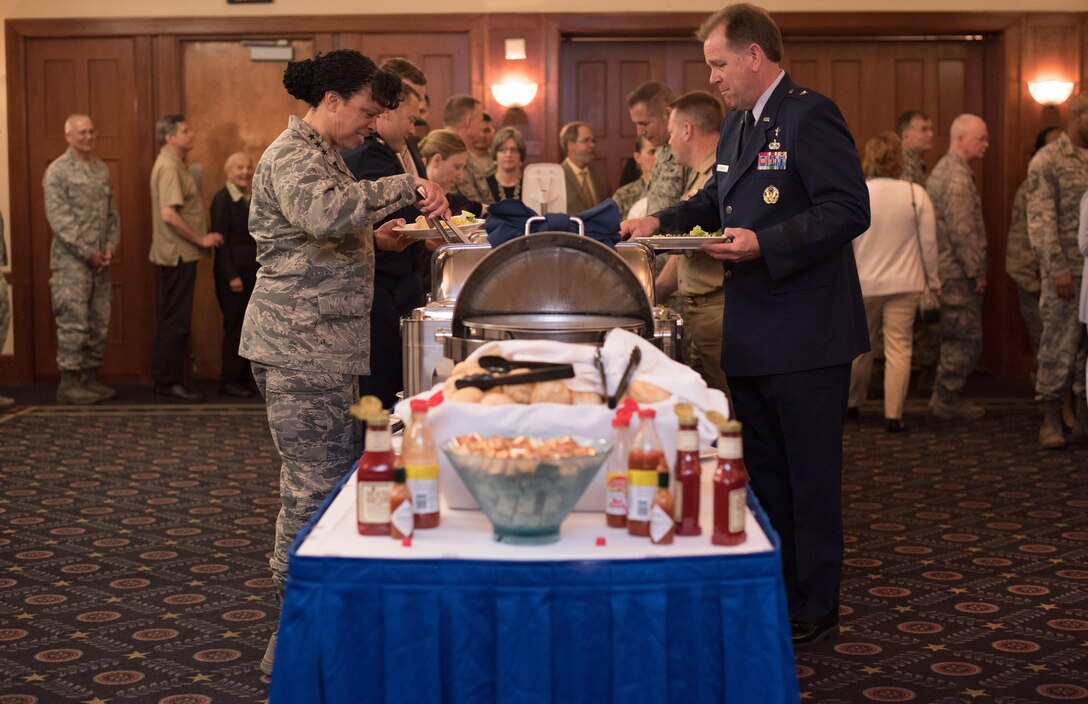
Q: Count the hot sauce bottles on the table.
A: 5